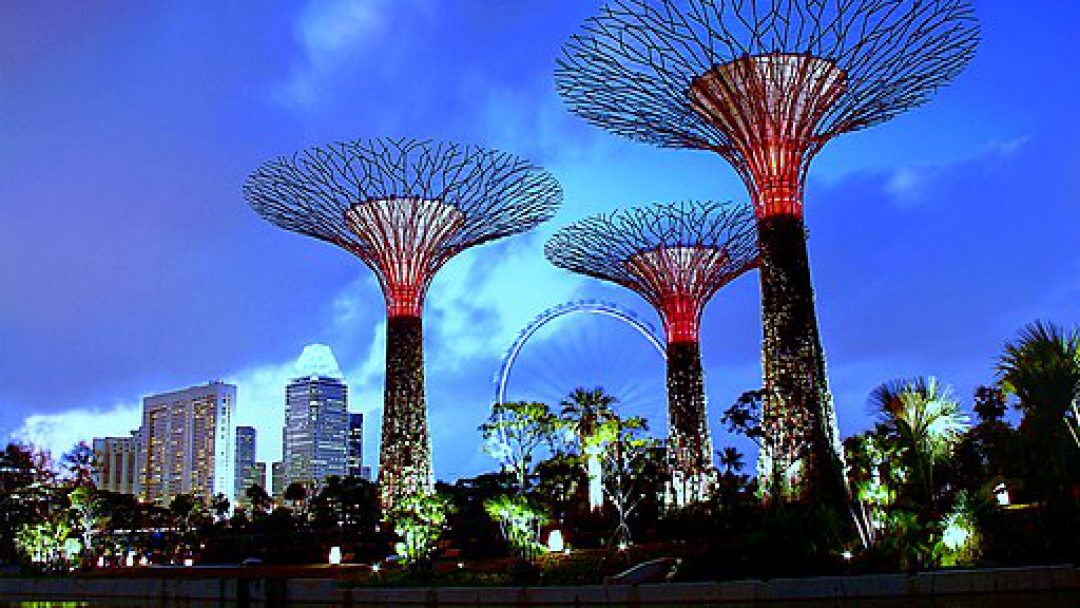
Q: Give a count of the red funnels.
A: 3